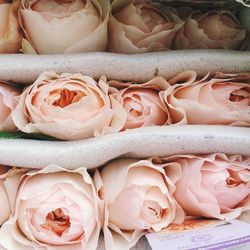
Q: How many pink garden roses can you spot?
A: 12